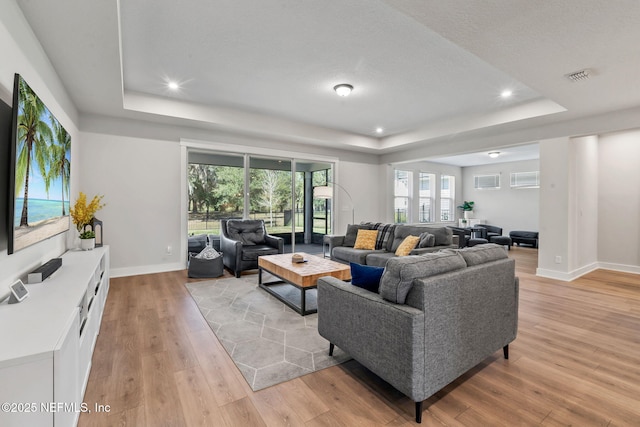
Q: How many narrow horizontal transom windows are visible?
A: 2